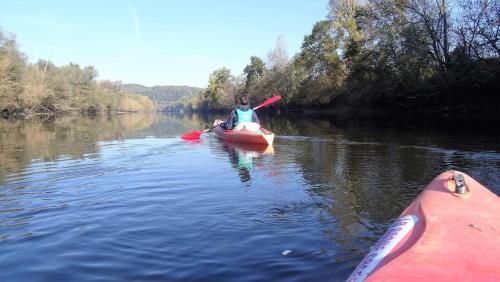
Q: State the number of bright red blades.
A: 2